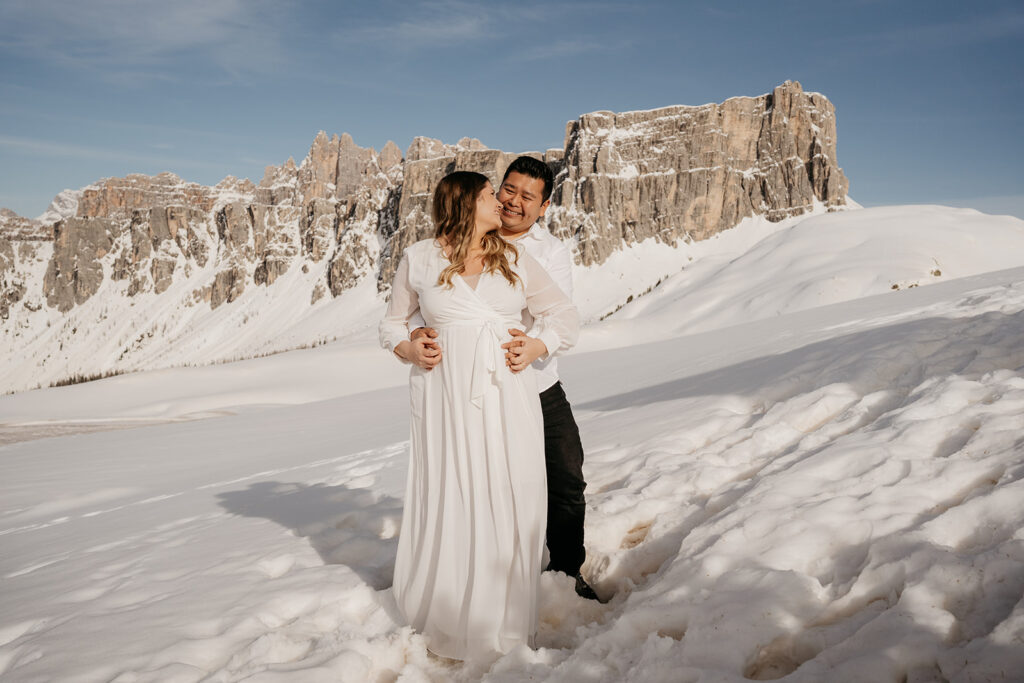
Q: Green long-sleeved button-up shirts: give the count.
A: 0